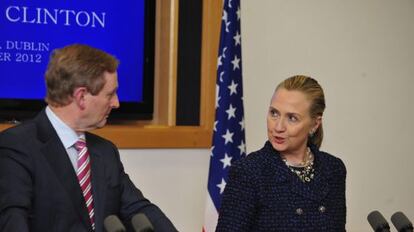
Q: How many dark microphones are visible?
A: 4